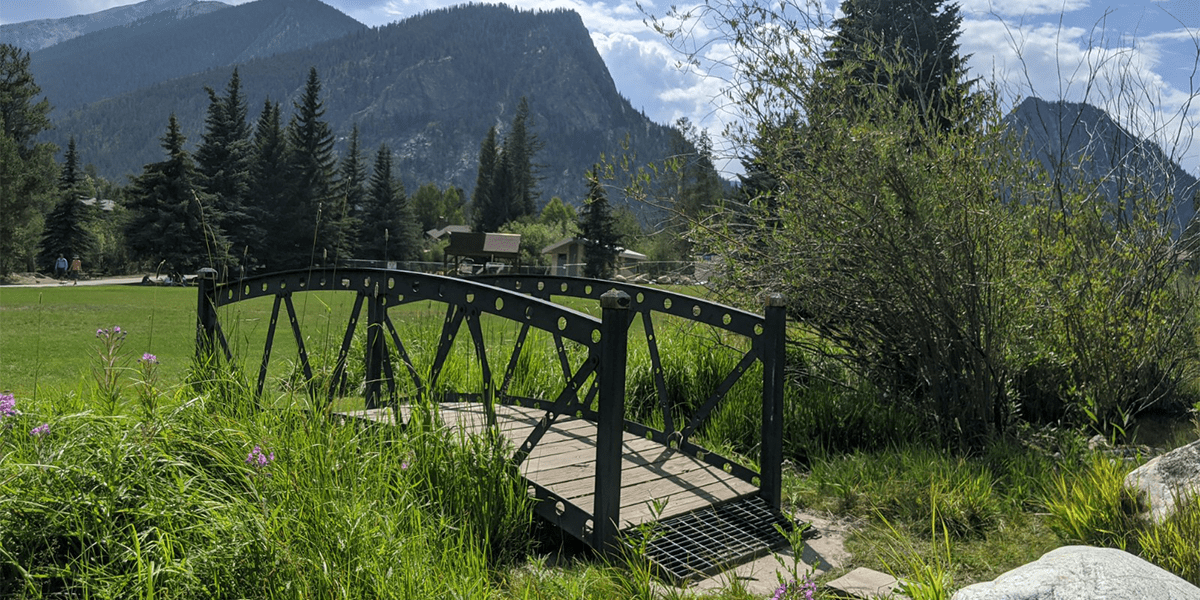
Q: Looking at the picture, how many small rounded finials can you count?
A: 3